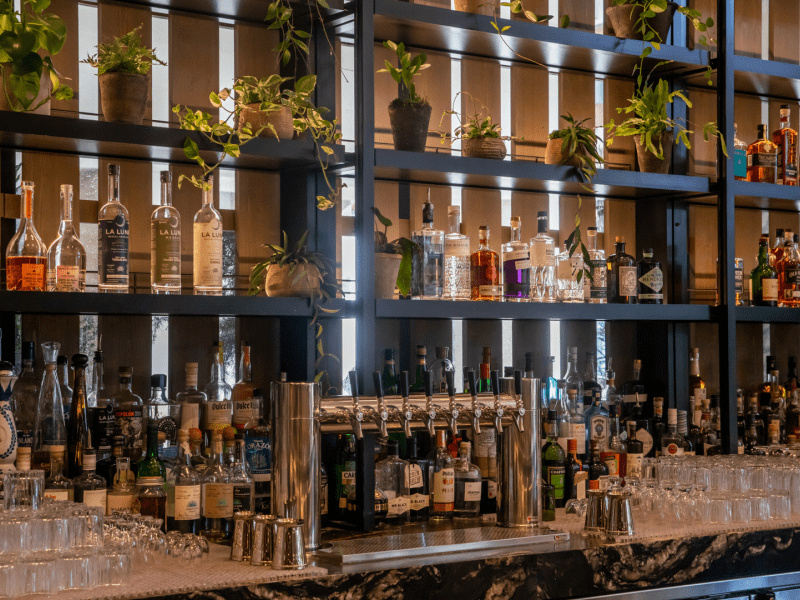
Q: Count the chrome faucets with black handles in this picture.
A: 8